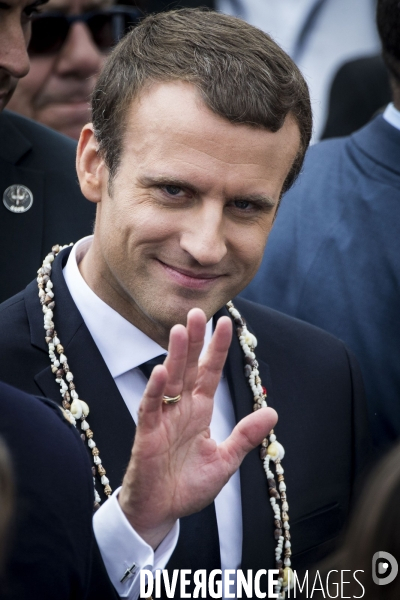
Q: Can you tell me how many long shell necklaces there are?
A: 2